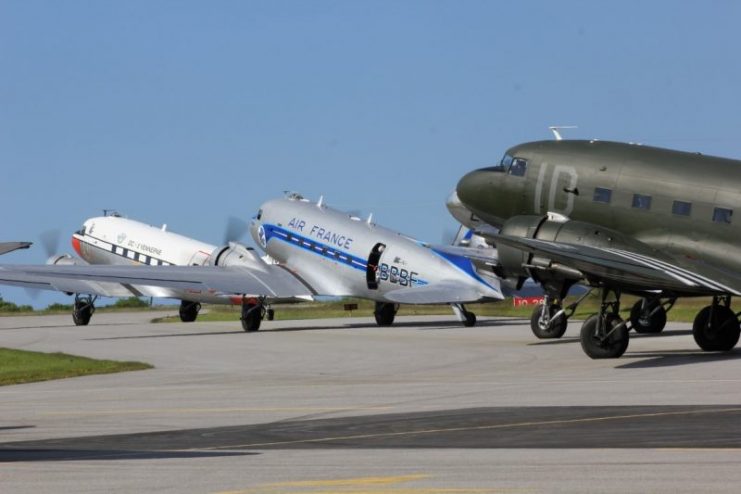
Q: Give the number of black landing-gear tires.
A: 10